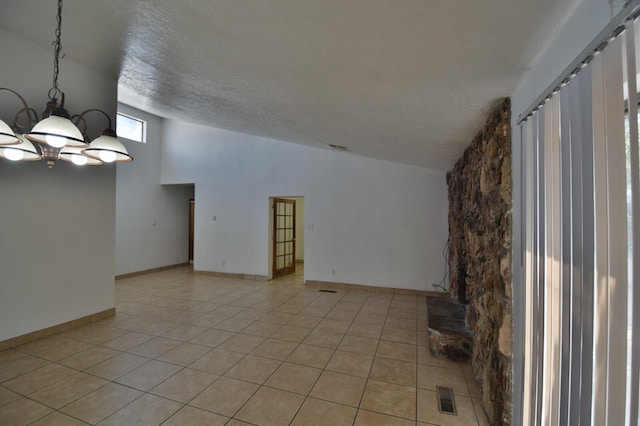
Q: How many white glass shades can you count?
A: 5